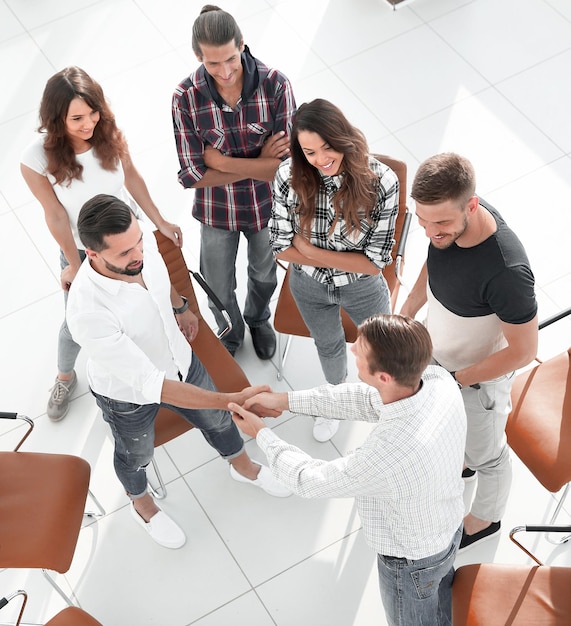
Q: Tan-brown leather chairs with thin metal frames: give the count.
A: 6